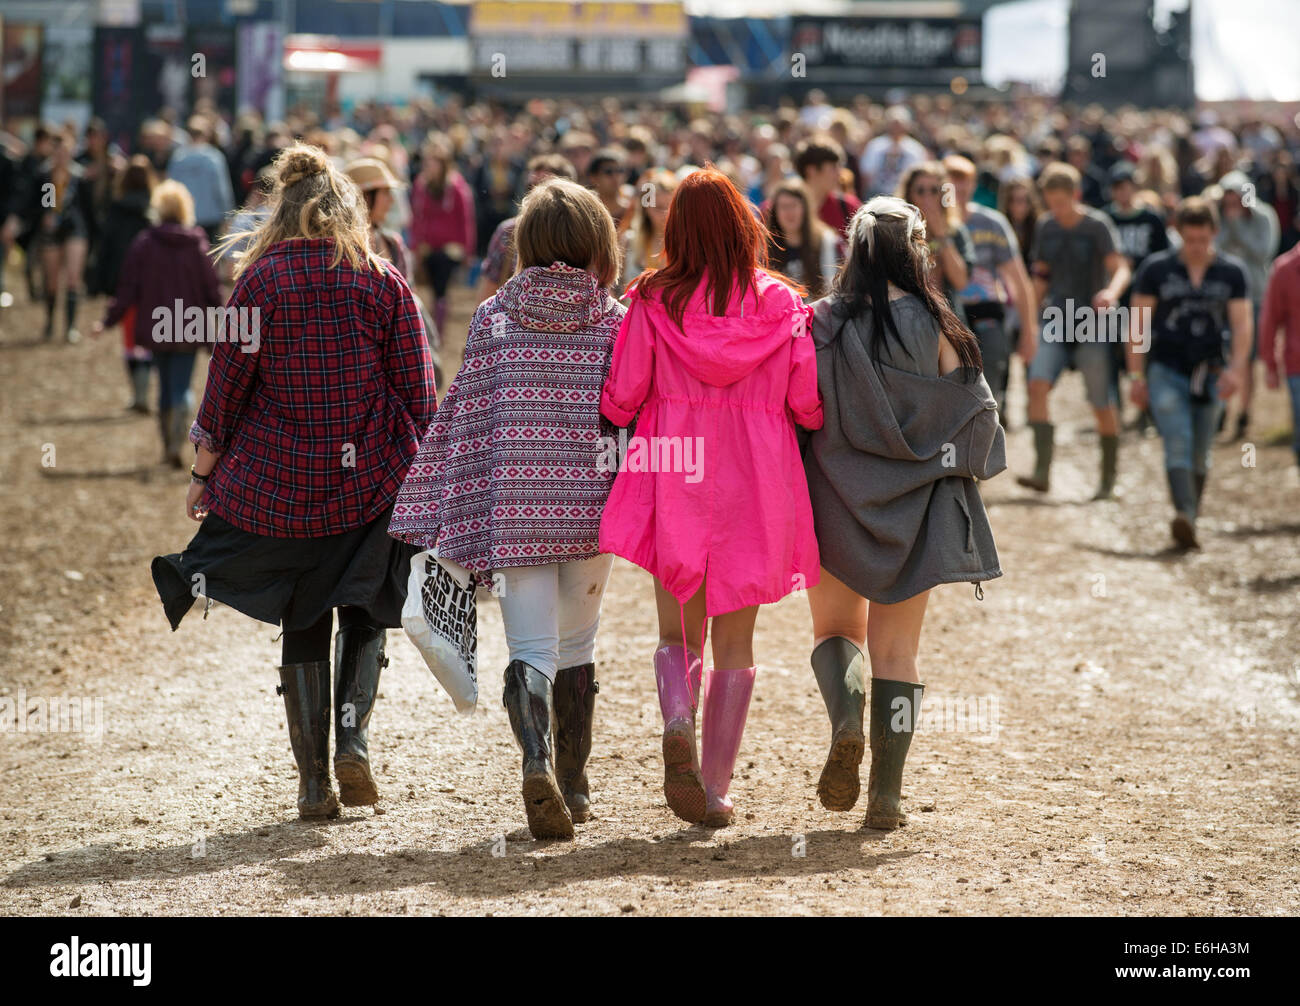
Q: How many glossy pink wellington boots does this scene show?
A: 2